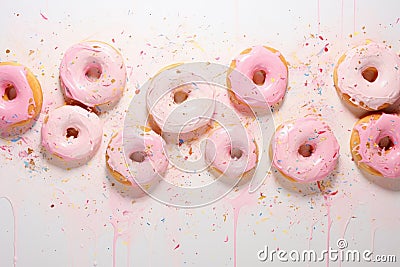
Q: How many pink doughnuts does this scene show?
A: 10